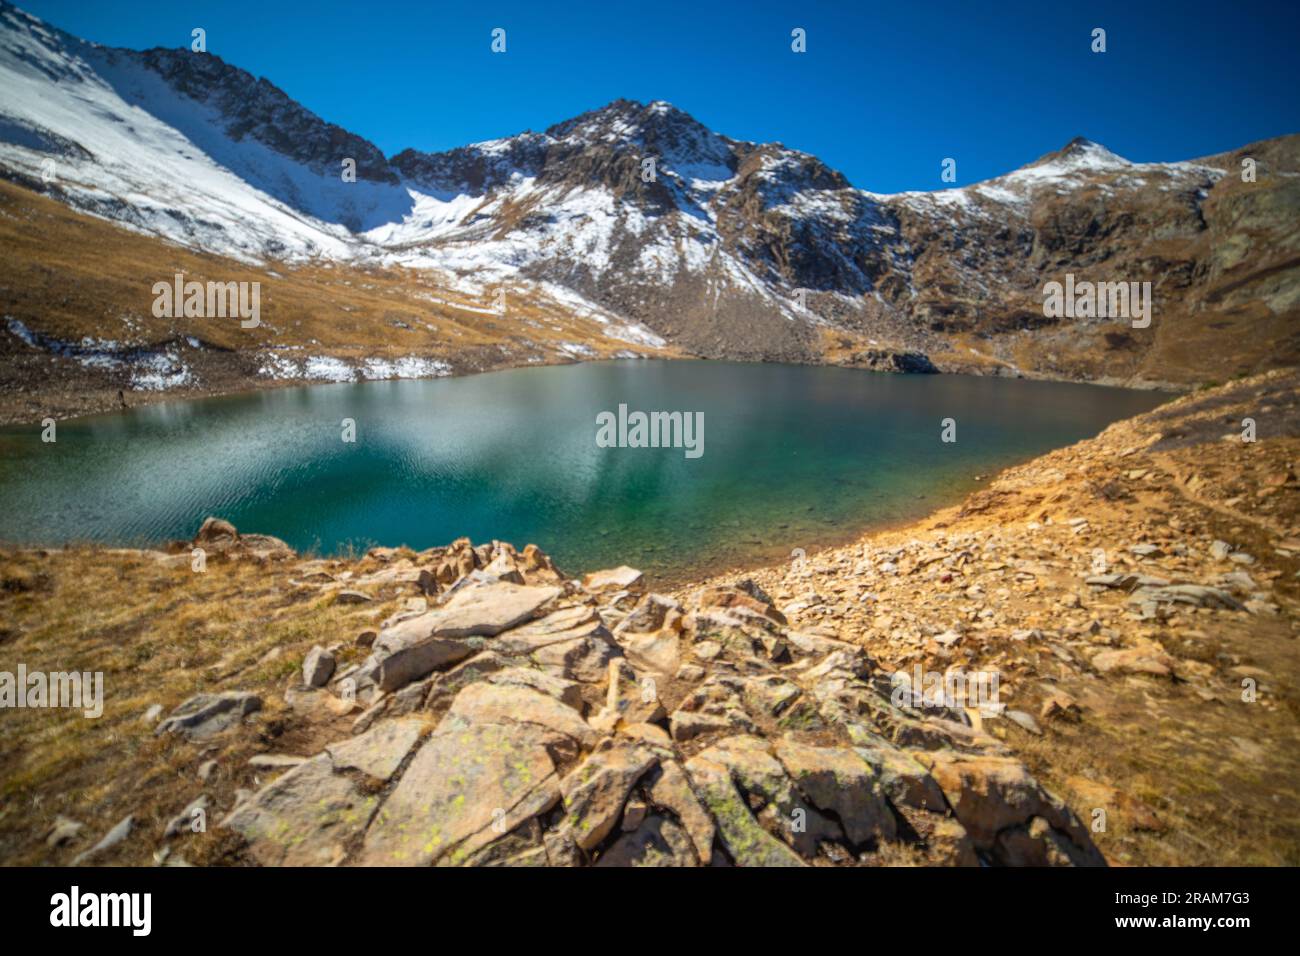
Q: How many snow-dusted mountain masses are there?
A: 3